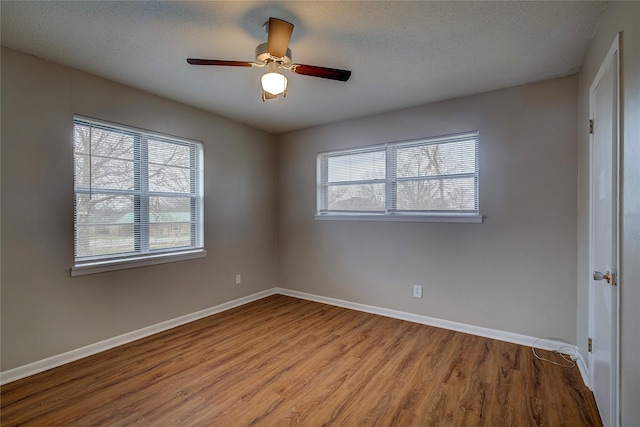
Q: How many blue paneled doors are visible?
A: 0